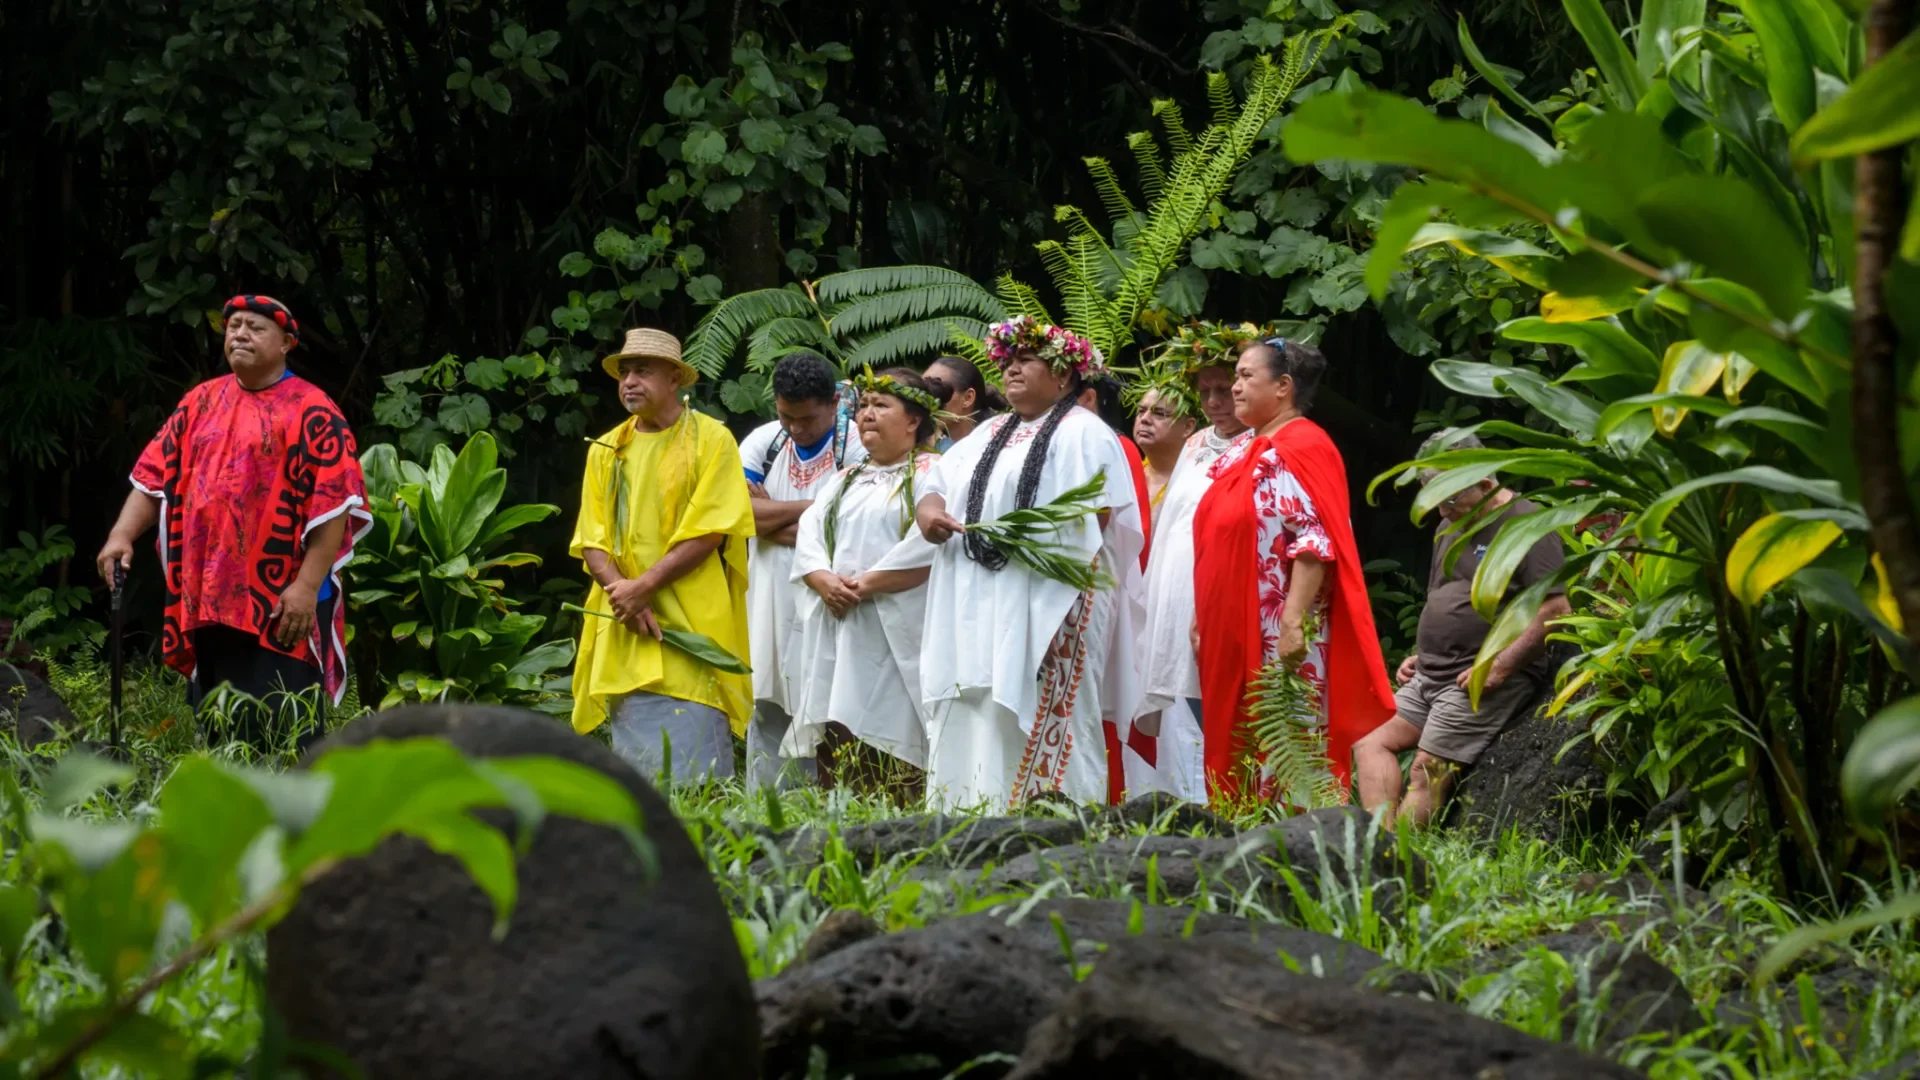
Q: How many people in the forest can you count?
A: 11